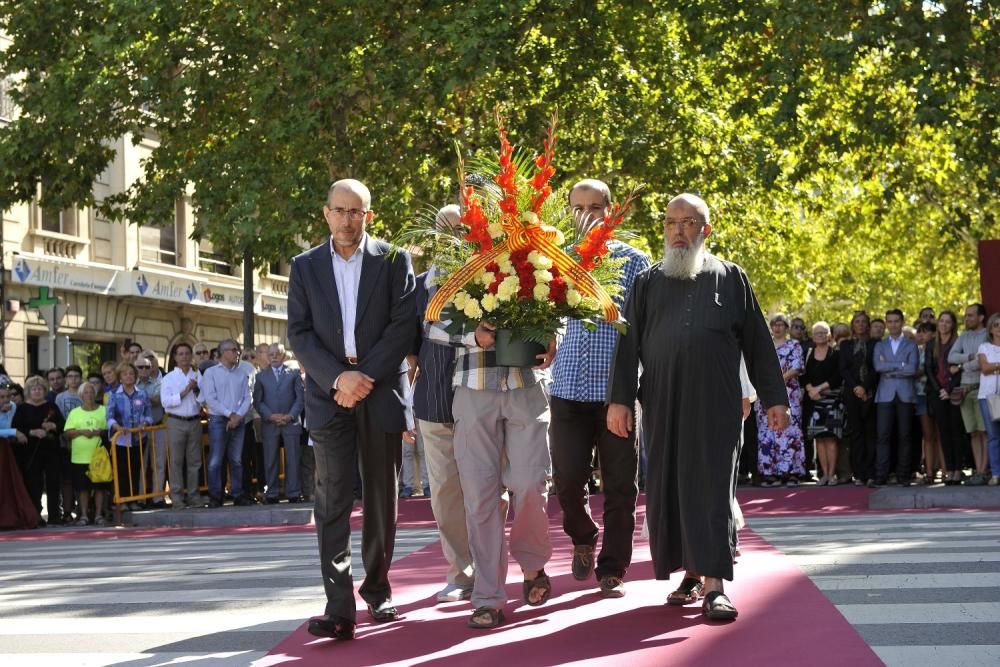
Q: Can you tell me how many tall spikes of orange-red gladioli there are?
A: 4